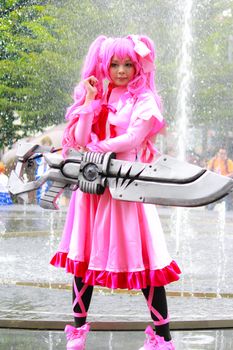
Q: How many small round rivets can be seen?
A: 7